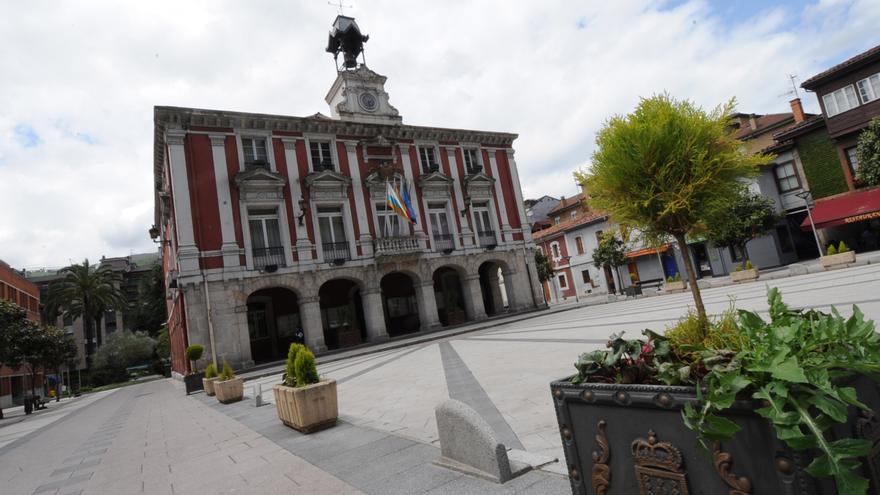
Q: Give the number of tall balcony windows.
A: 5